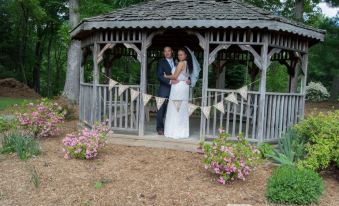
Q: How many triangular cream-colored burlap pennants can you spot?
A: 11